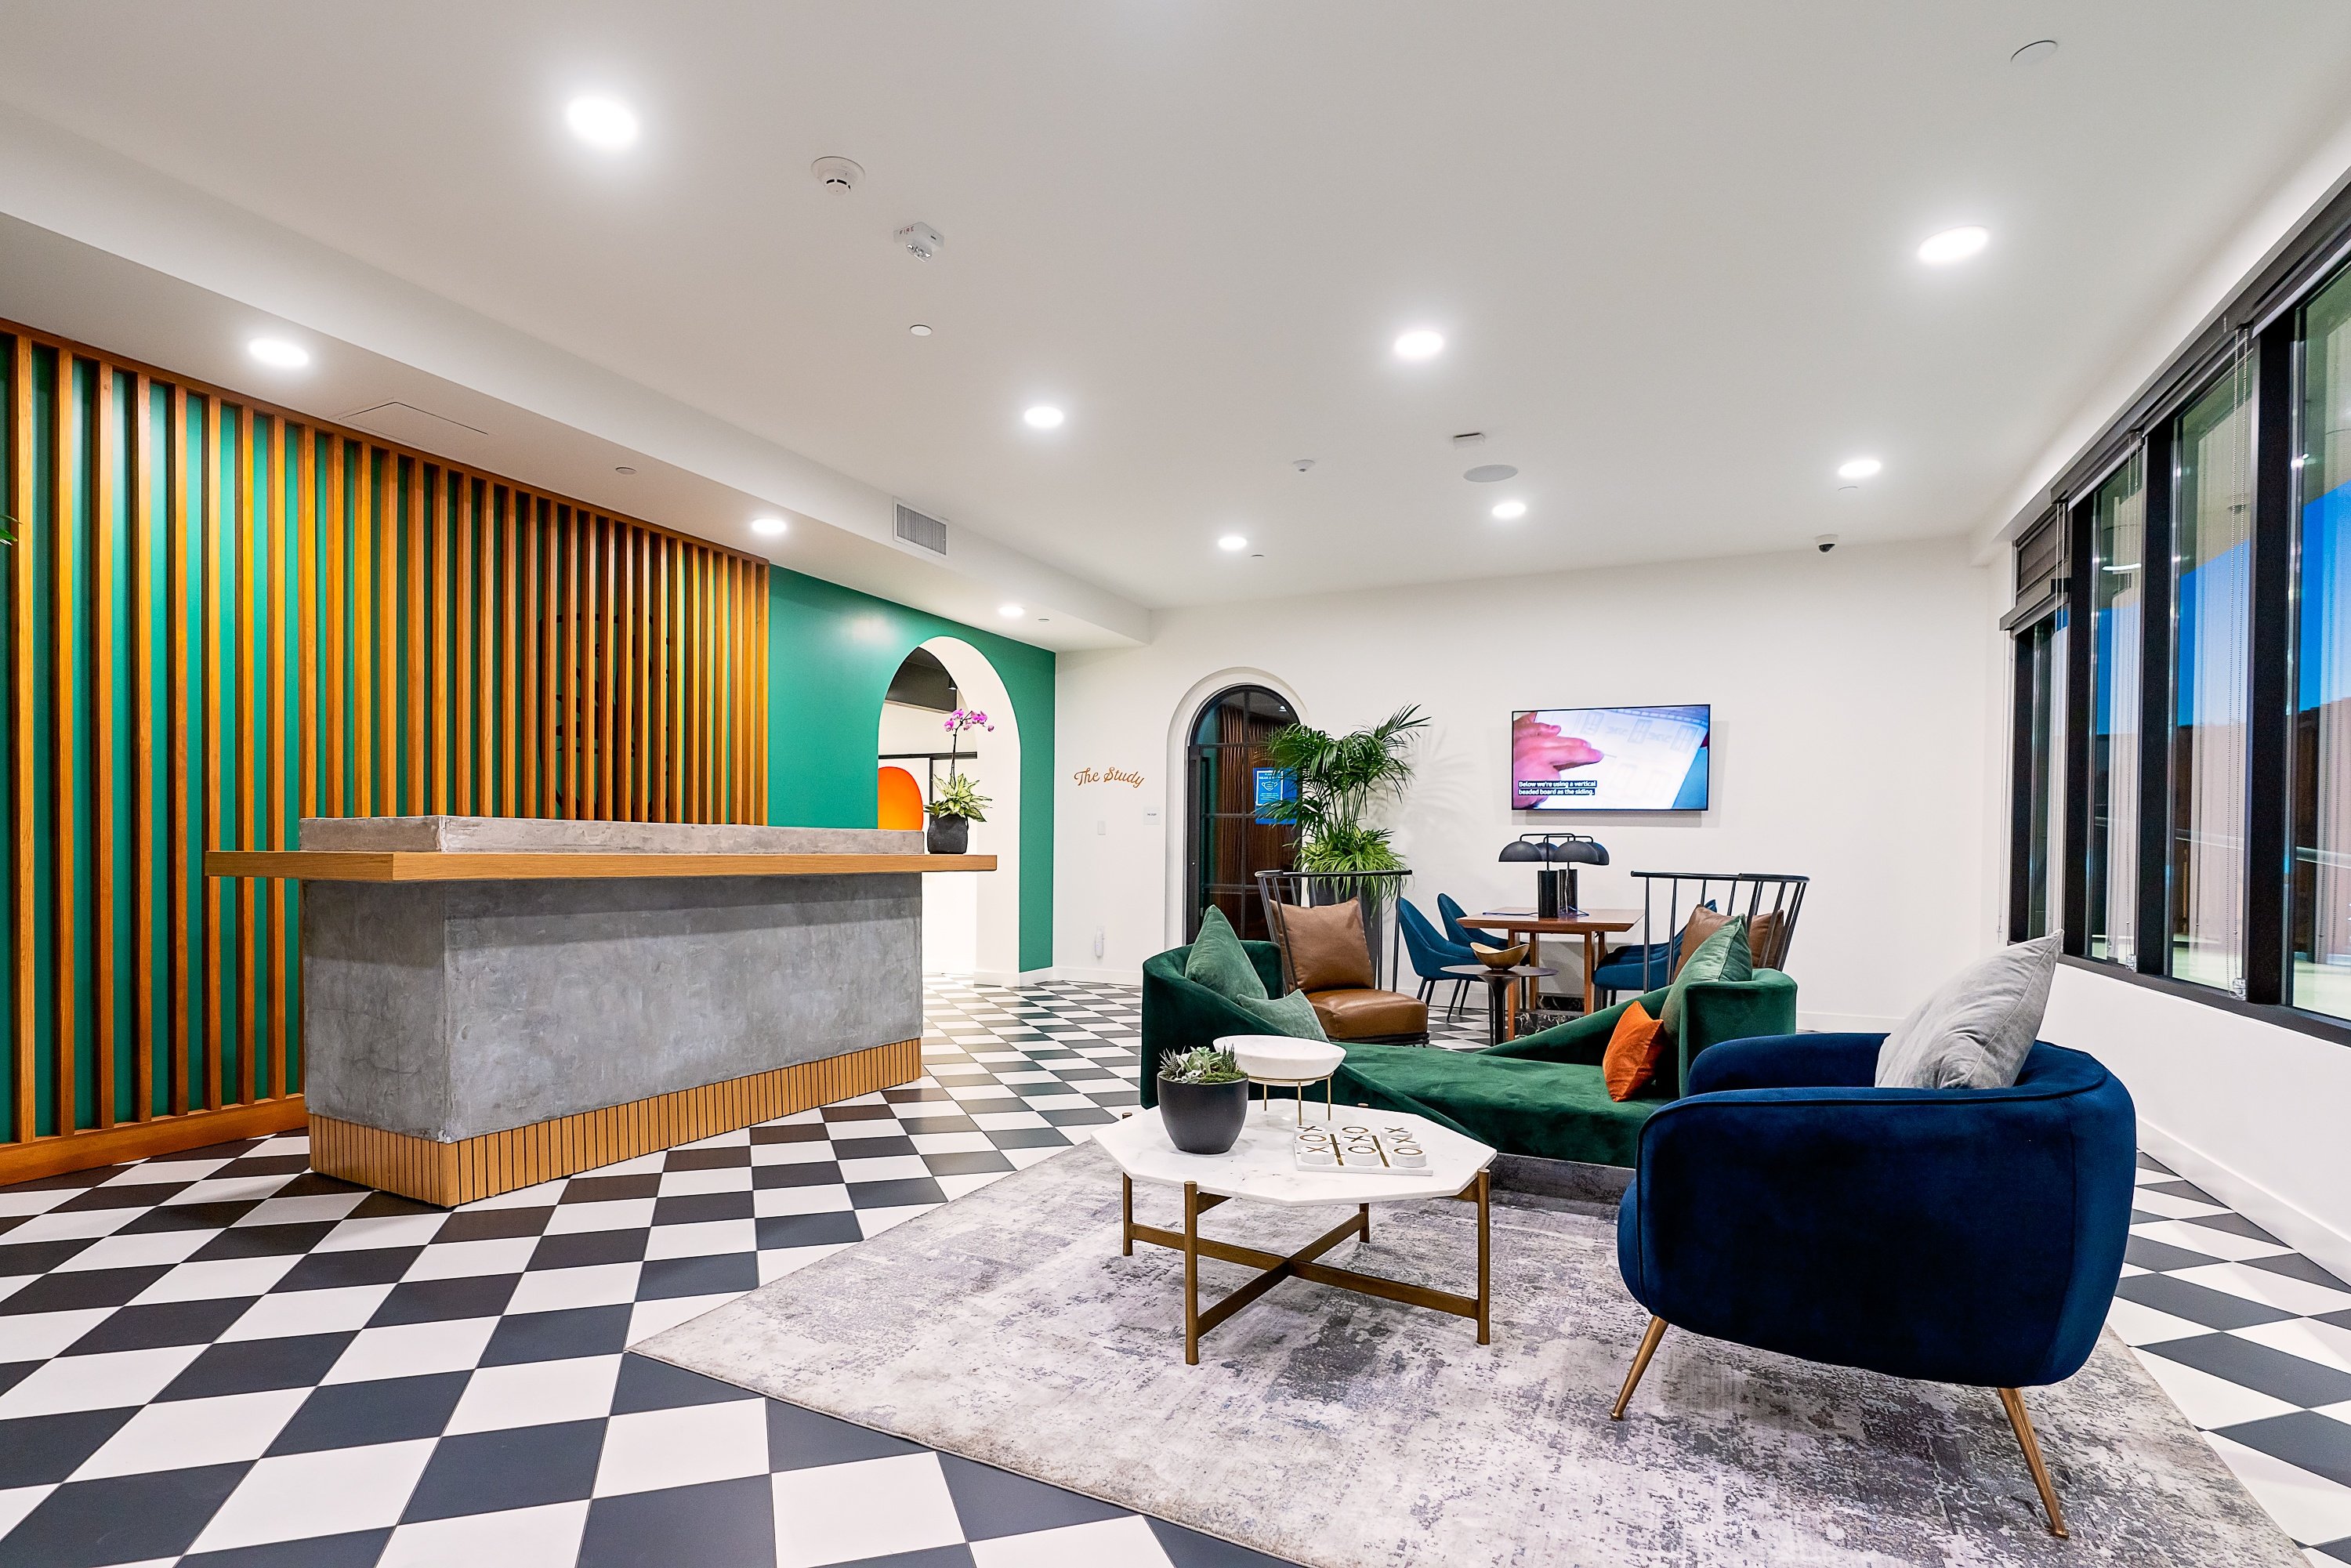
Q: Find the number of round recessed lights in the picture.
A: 10